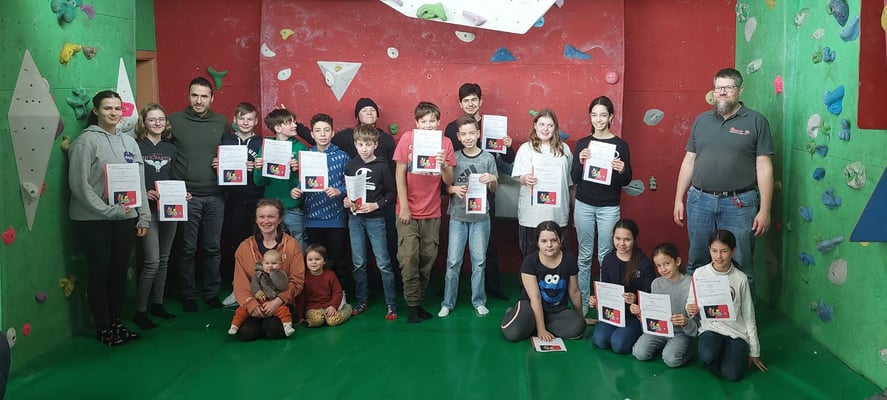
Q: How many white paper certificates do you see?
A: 15